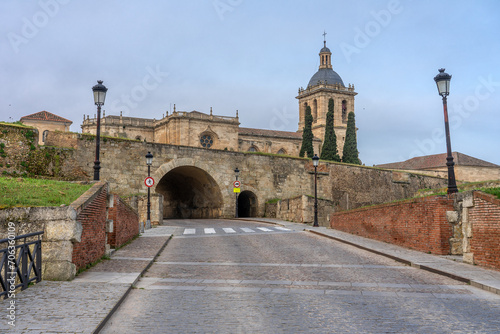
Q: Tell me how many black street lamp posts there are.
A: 5